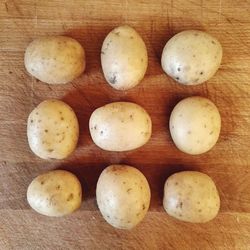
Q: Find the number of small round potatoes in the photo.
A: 9